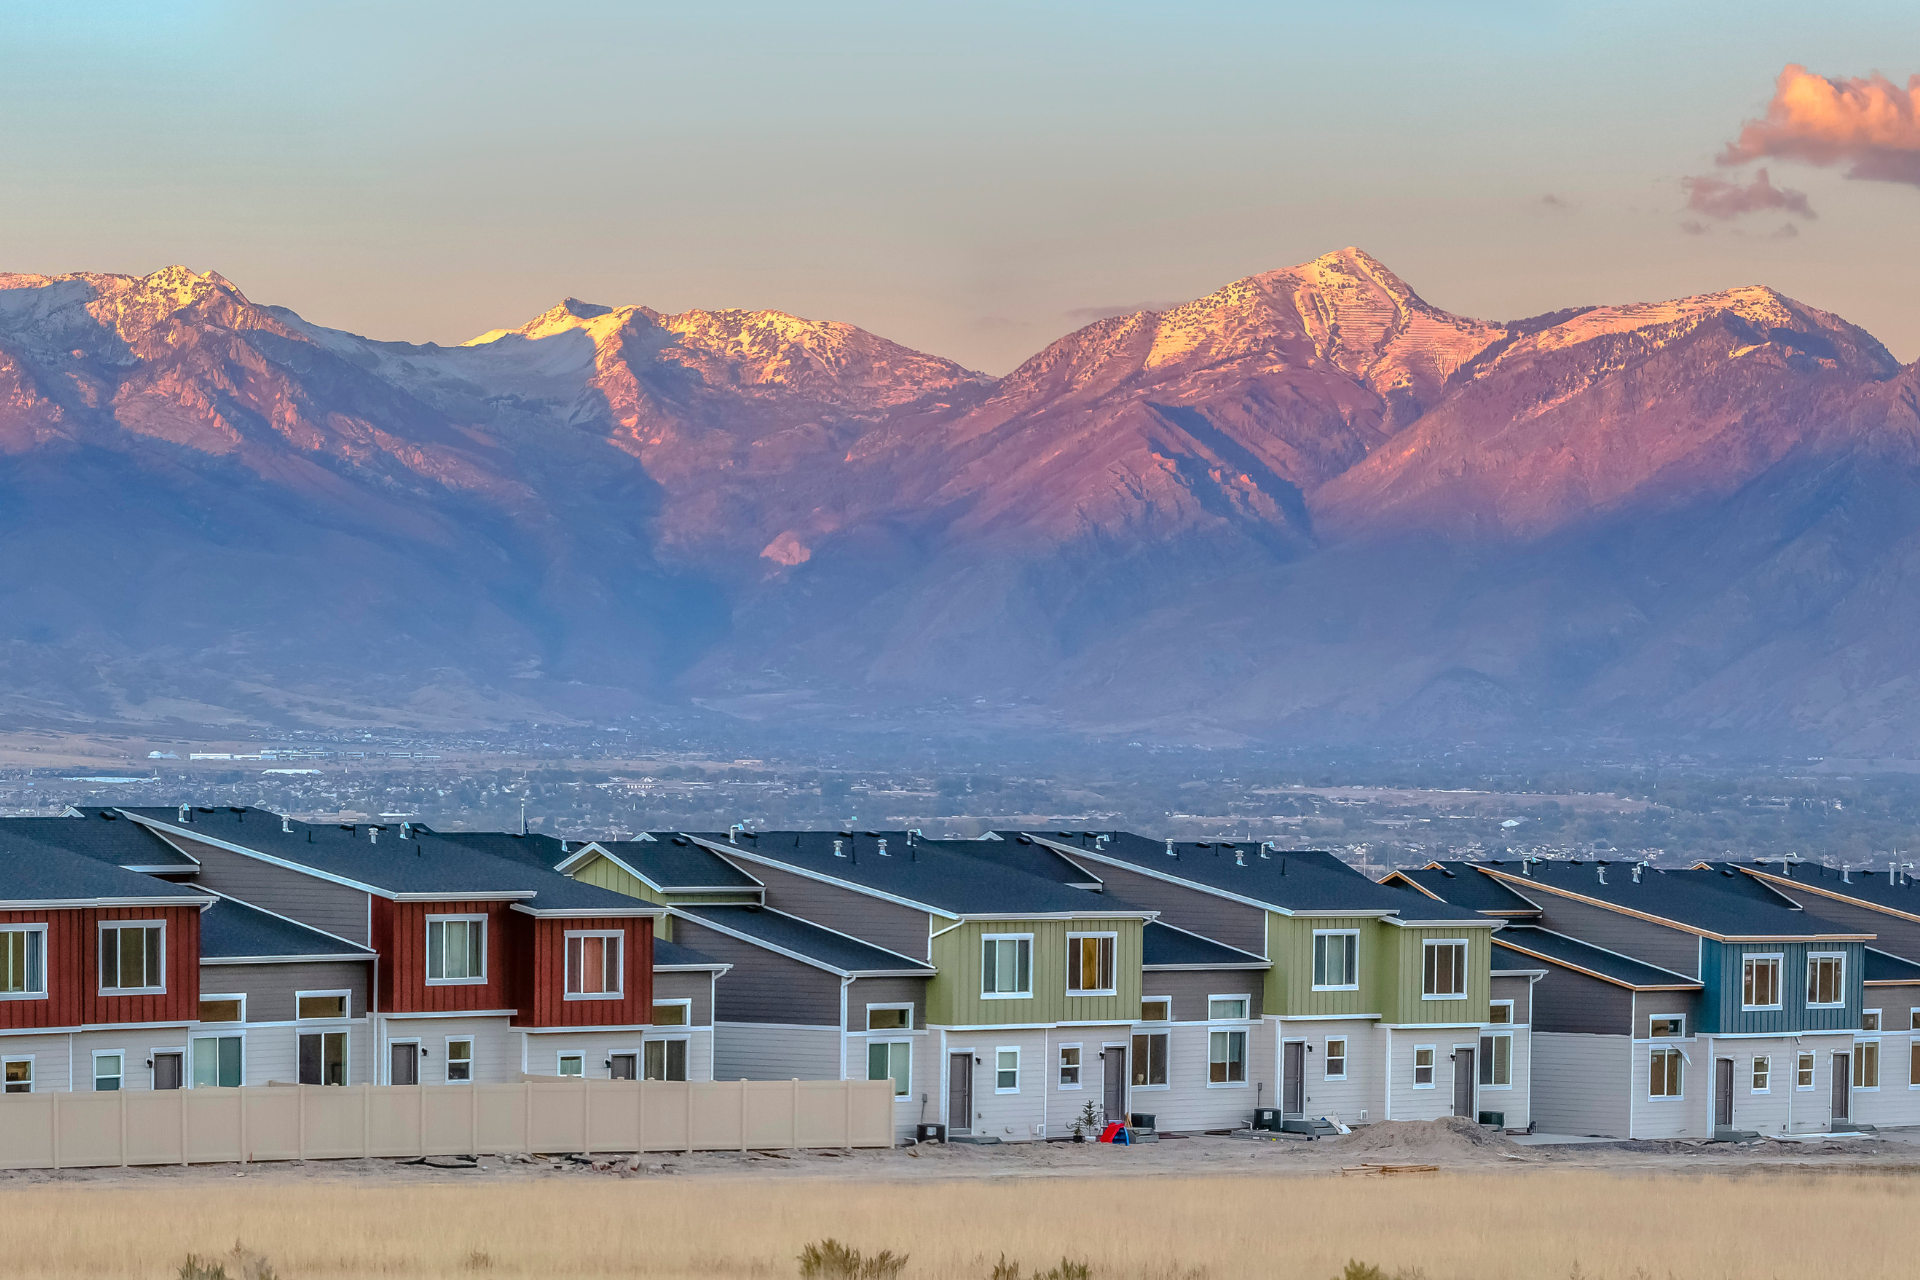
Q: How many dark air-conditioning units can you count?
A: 4